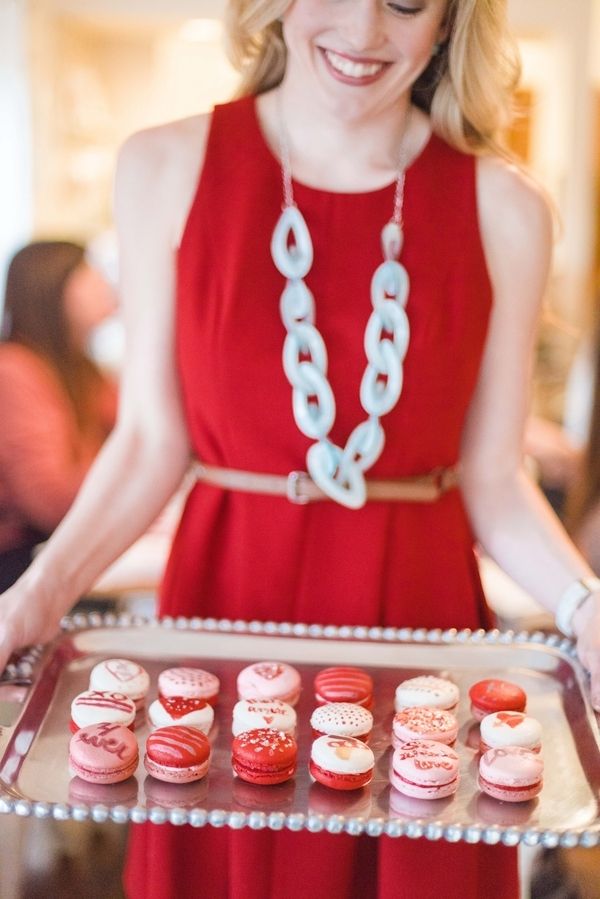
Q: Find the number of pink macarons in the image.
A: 6